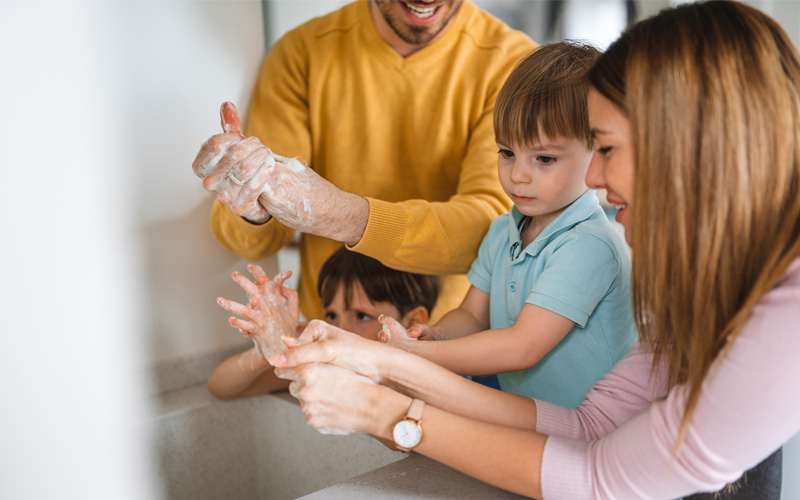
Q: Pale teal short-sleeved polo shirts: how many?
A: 1